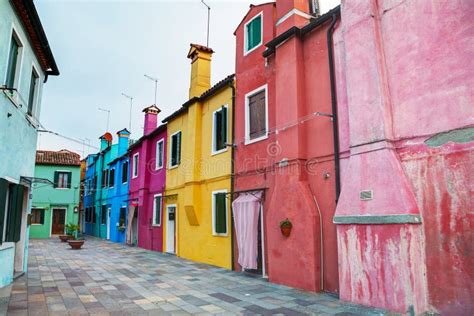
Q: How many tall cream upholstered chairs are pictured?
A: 0